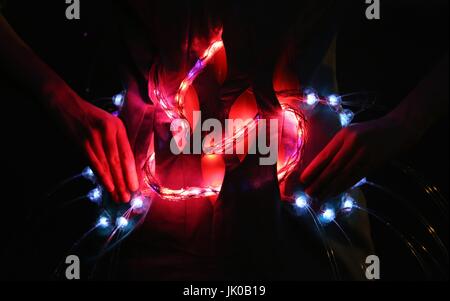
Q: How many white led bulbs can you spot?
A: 12